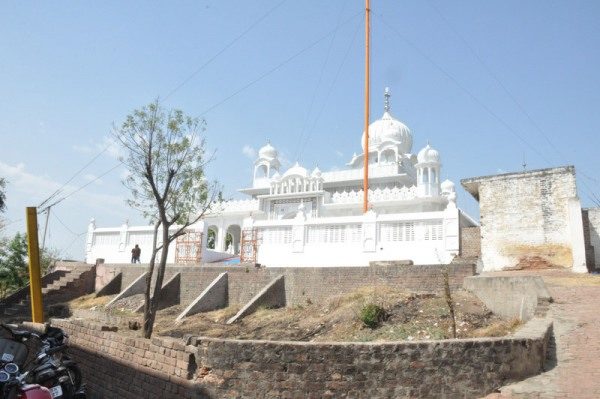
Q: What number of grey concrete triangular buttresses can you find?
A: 5